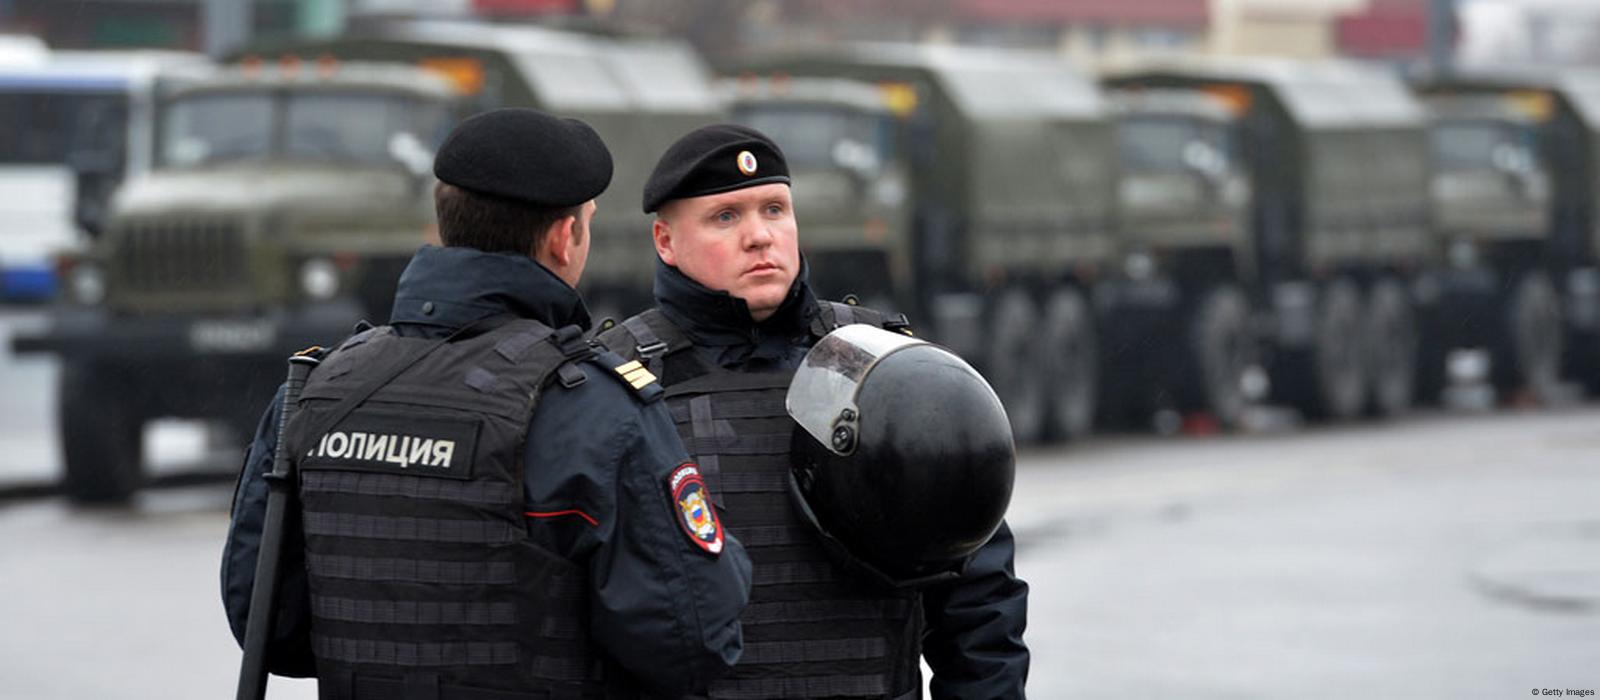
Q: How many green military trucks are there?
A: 4